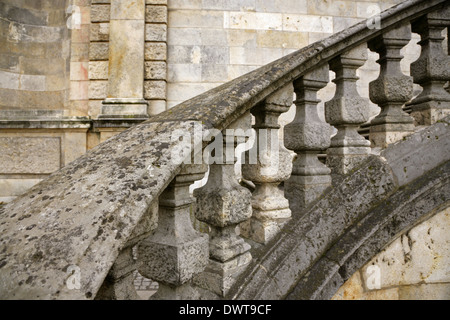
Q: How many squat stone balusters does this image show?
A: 8